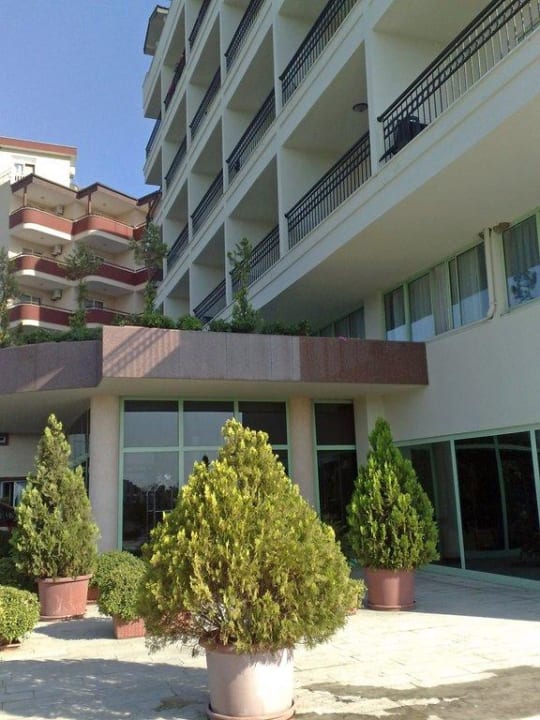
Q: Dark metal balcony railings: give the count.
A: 14